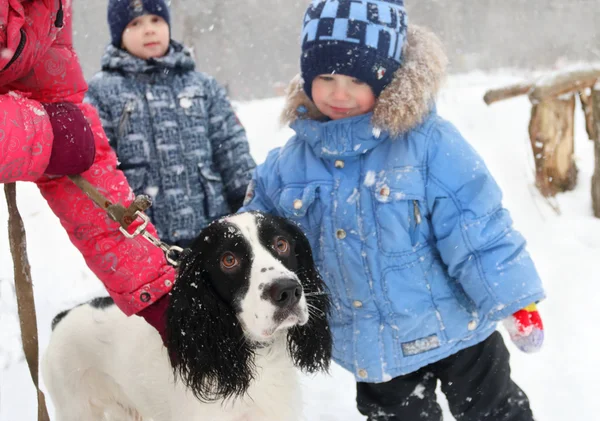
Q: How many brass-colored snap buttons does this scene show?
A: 7